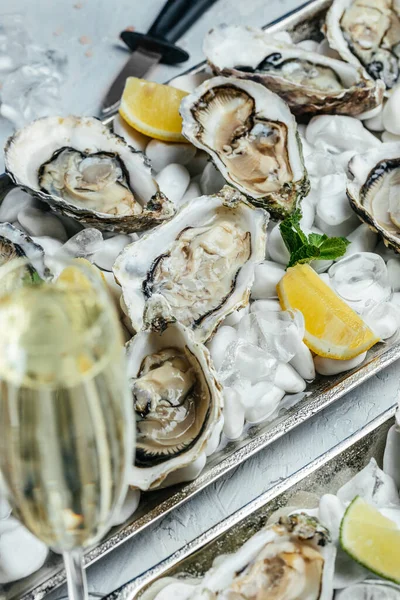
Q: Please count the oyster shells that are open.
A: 9